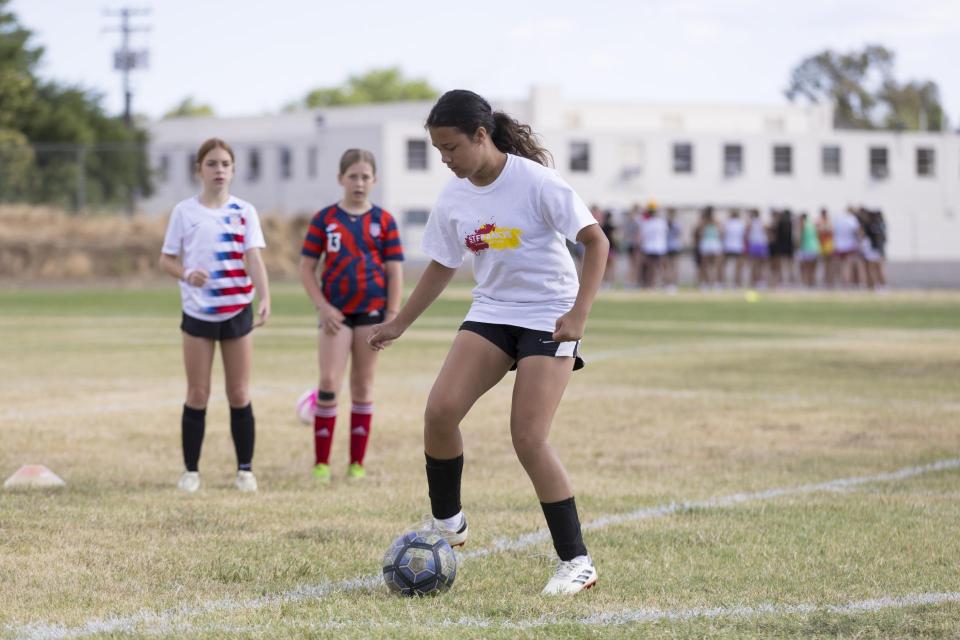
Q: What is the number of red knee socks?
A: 2